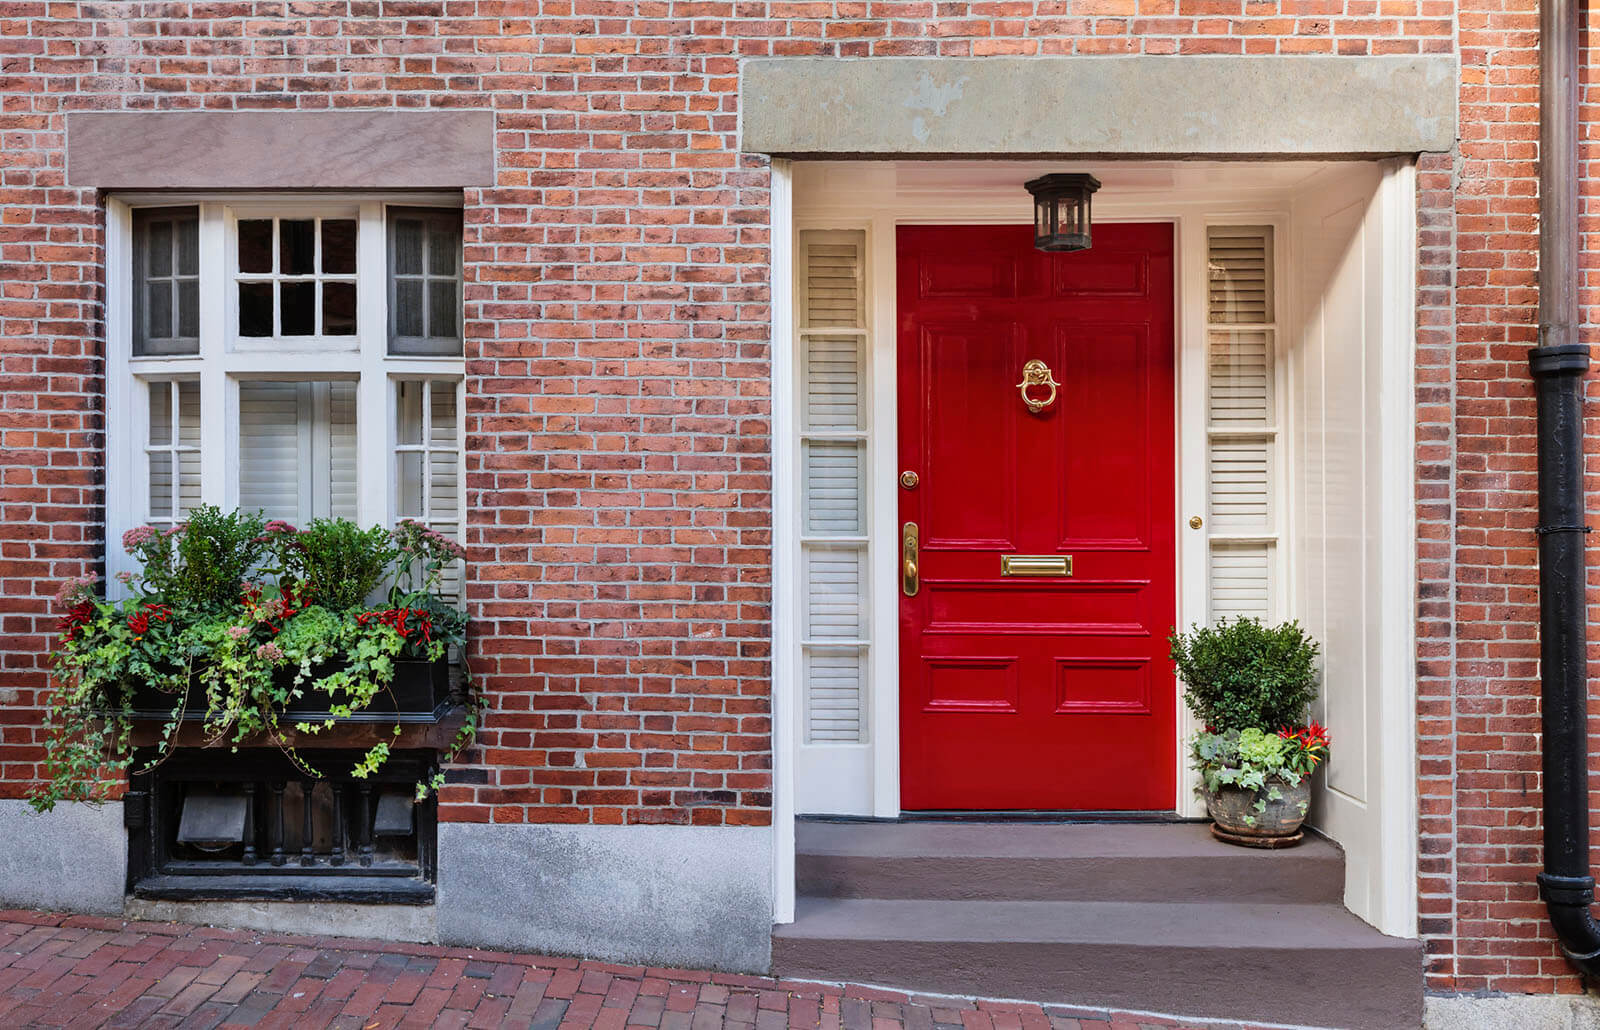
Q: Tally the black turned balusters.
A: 5